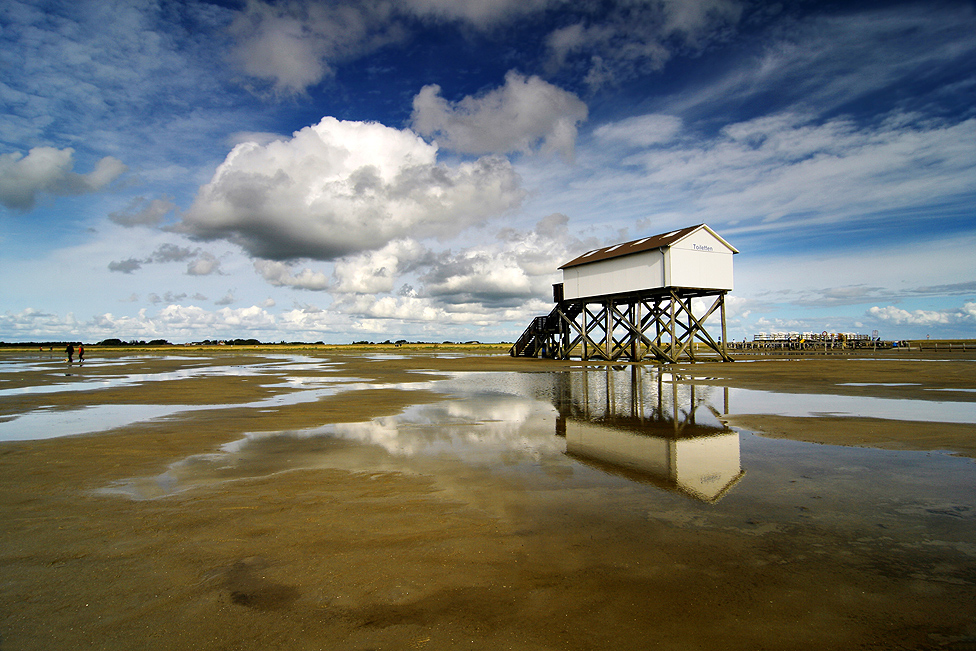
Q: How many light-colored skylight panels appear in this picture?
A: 4